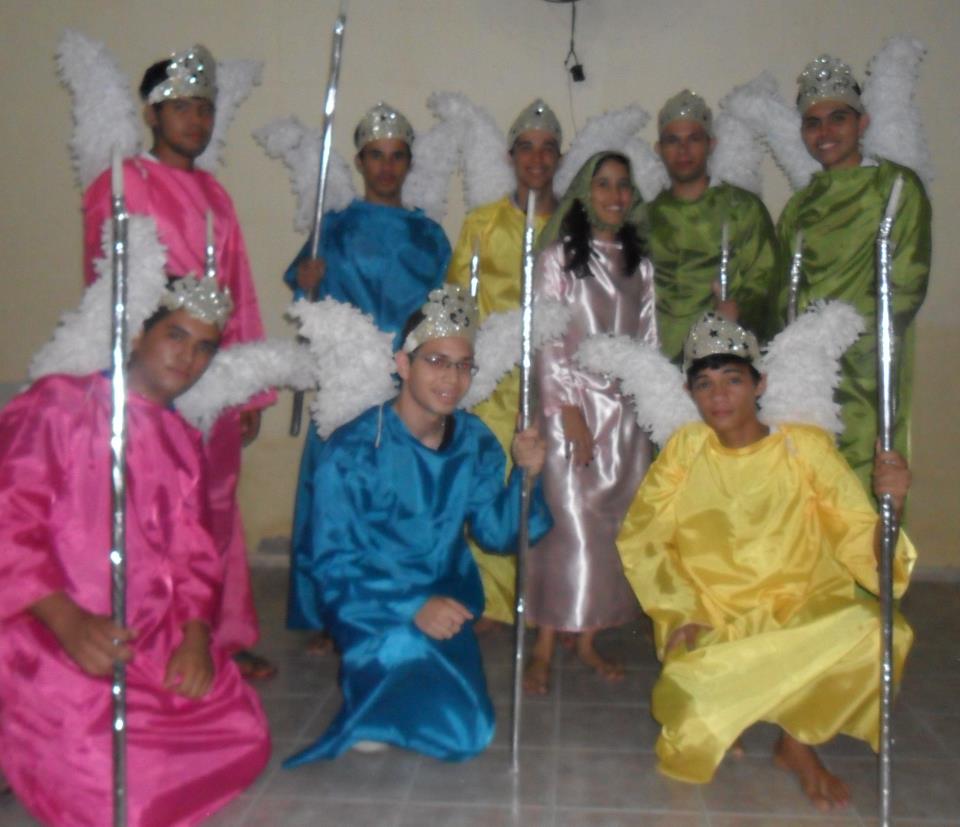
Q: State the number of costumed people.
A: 9